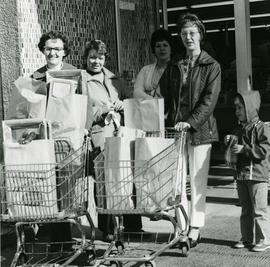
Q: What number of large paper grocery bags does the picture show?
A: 6